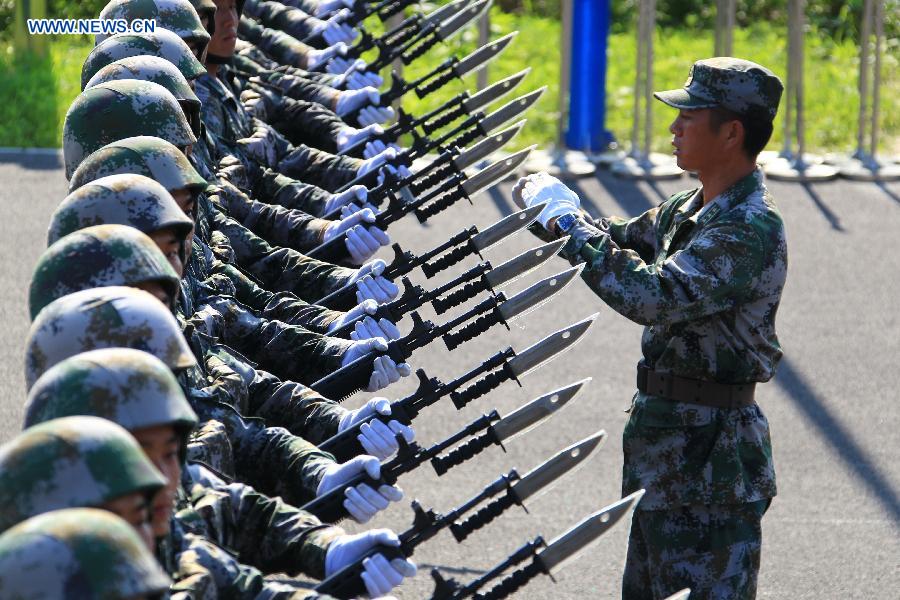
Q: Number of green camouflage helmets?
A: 11